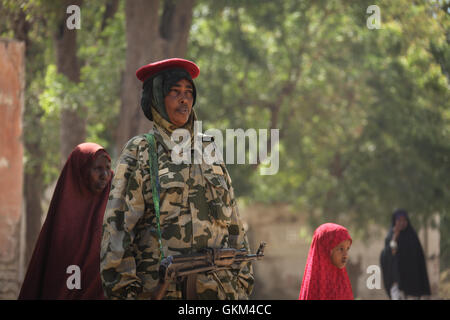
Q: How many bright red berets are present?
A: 1